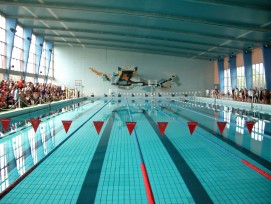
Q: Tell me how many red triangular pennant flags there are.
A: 9